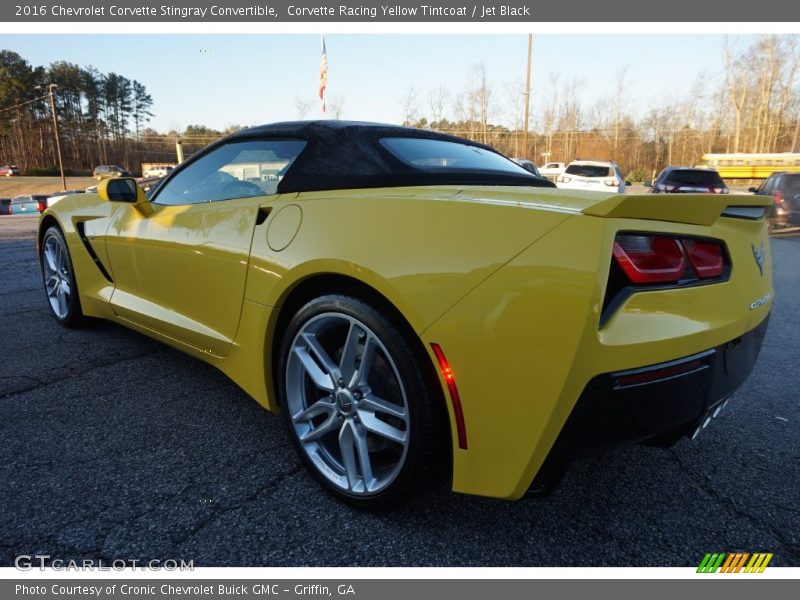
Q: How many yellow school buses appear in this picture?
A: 1